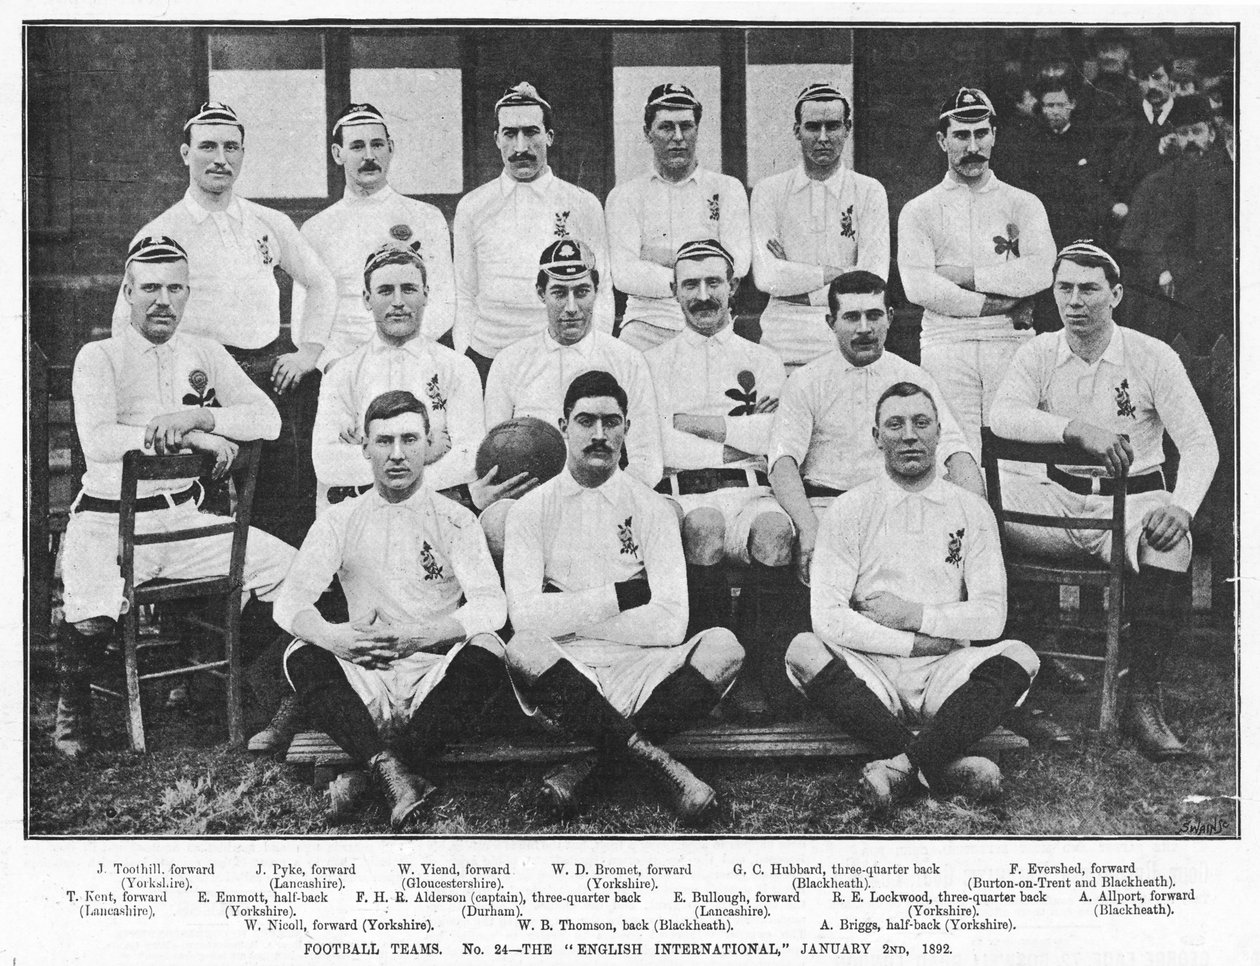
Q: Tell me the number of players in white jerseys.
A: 15